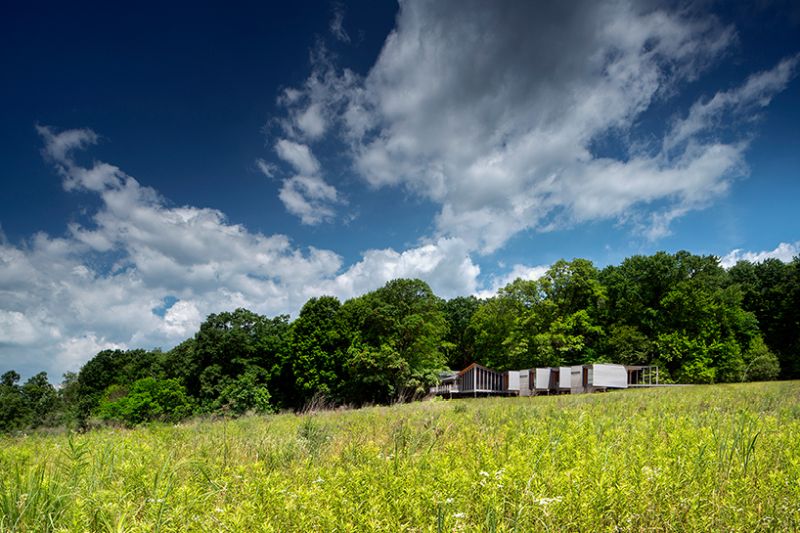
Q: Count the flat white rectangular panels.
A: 4